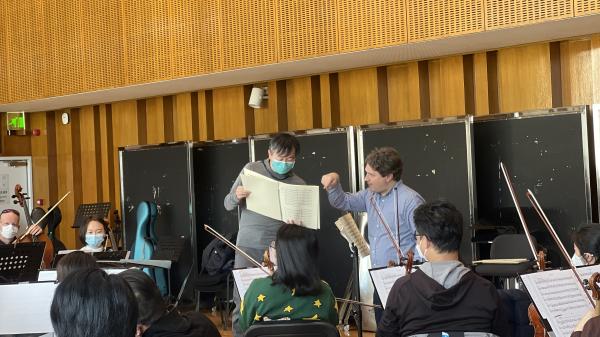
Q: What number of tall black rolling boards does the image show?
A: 5